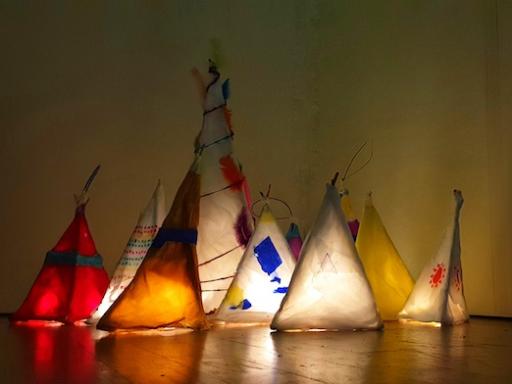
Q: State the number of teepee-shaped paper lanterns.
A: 10